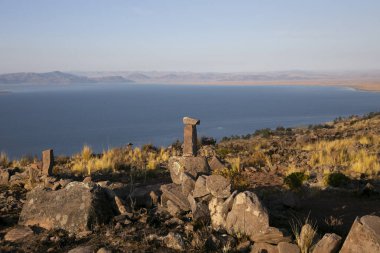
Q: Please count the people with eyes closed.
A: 0